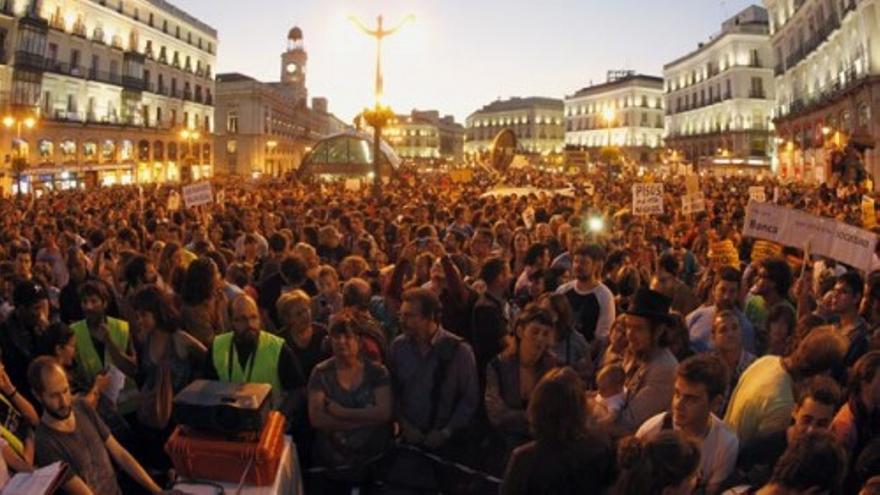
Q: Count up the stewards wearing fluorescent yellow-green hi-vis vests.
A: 2